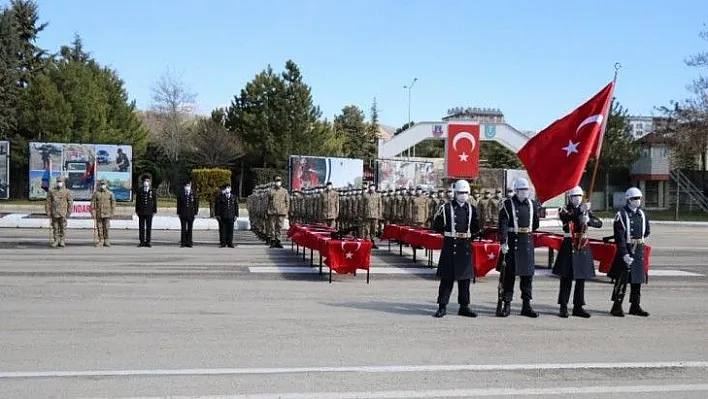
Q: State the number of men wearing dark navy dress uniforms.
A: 7